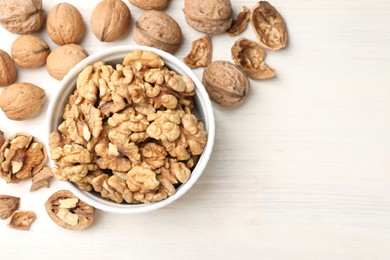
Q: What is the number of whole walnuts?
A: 11